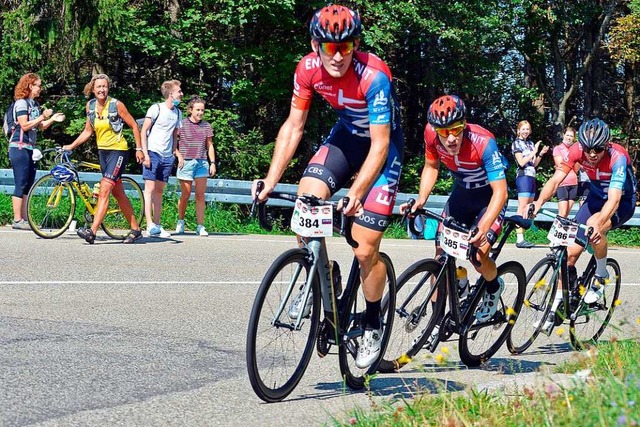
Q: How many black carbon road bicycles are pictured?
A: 3